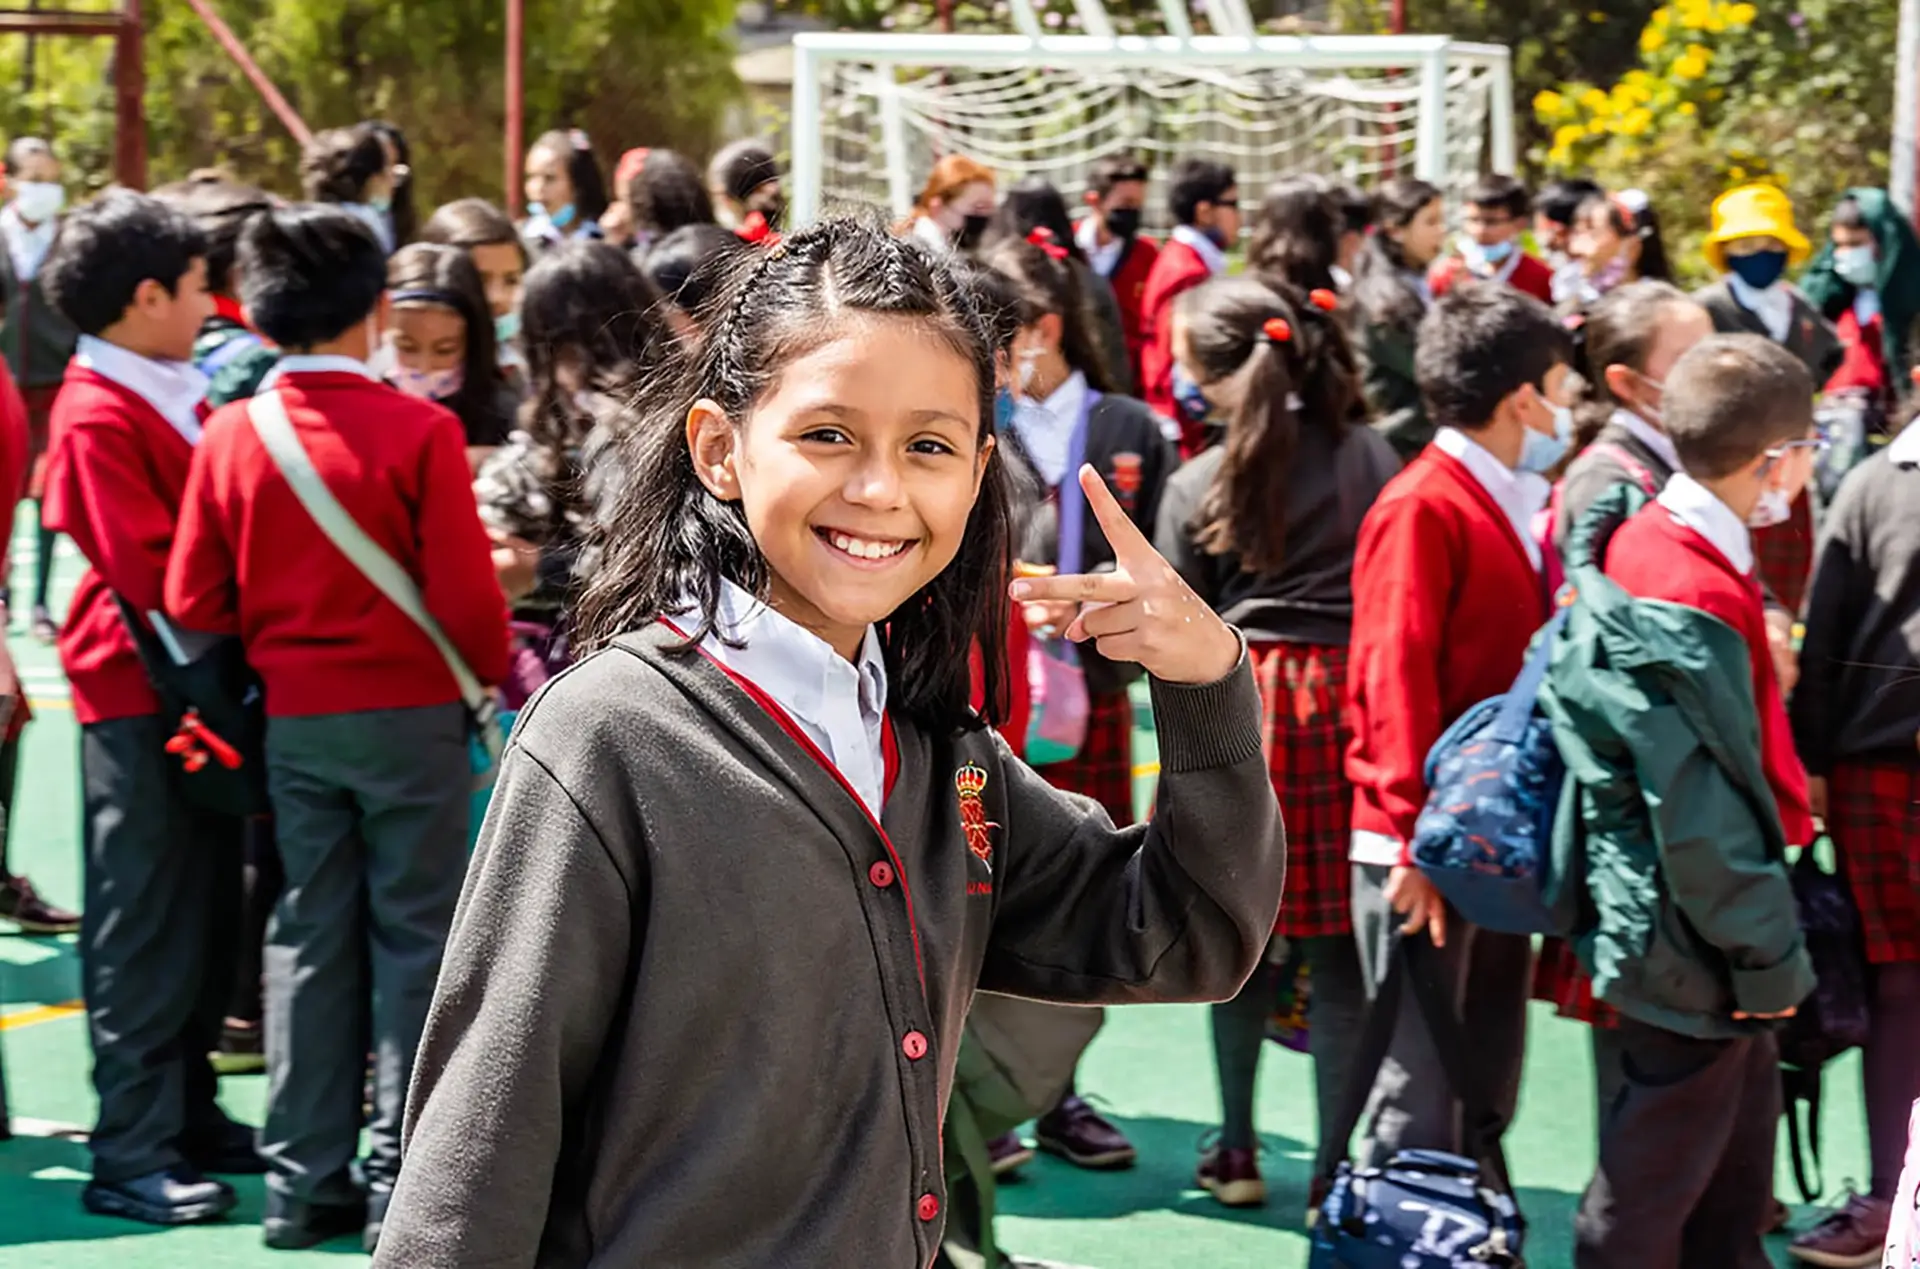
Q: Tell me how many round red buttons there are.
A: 3